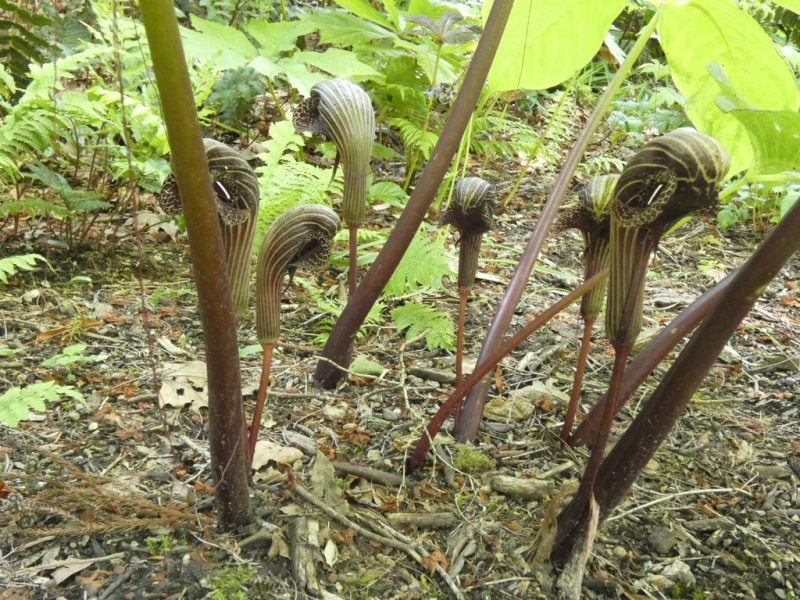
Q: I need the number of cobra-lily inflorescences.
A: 6